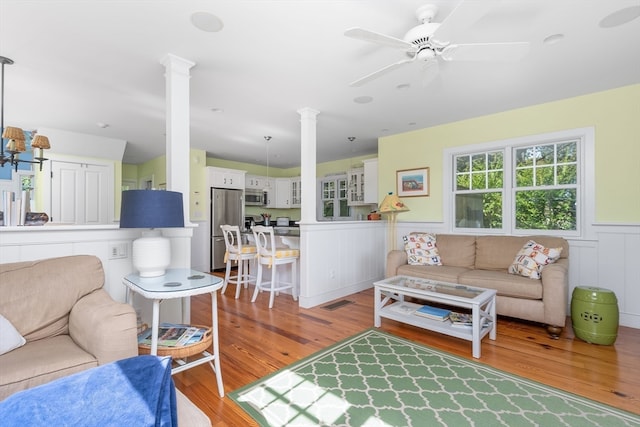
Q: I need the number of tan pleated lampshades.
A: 3